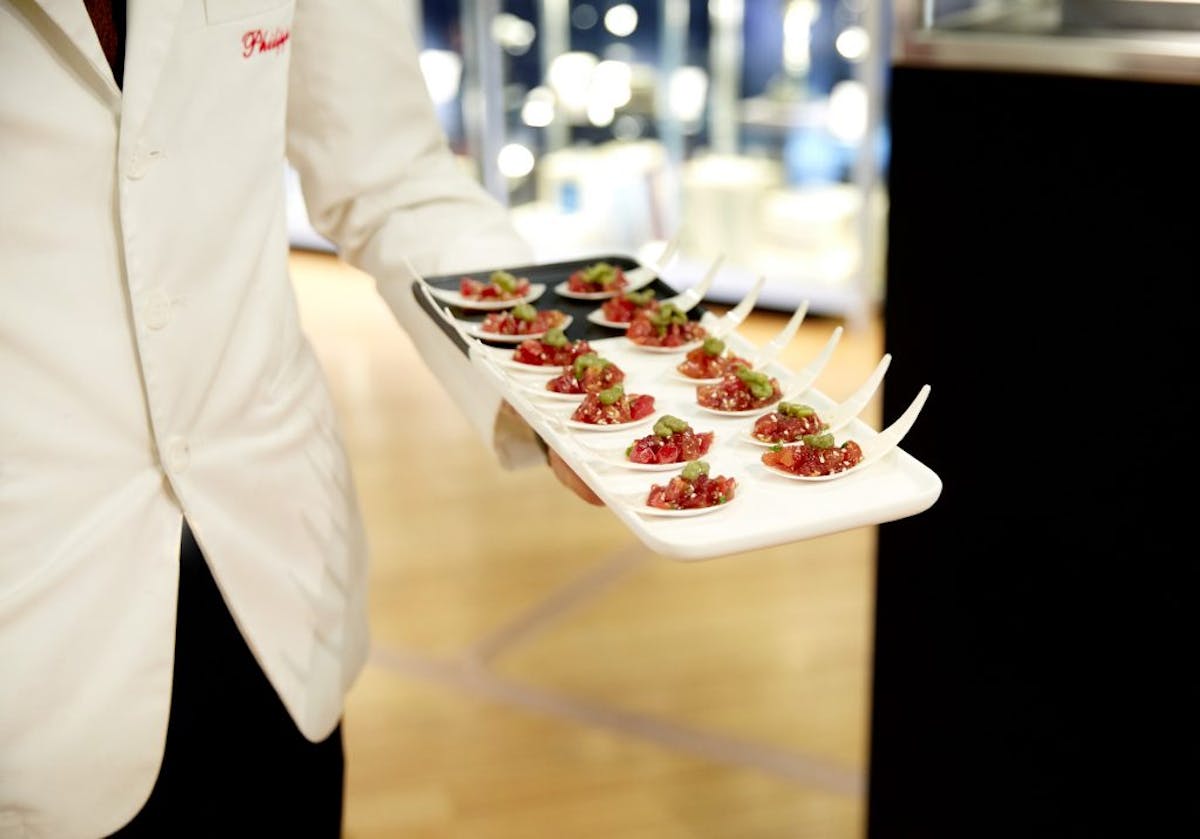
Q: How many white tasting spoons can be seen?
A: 14